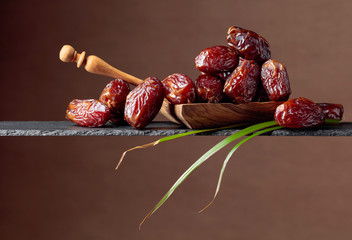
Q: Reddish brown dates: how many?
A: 11